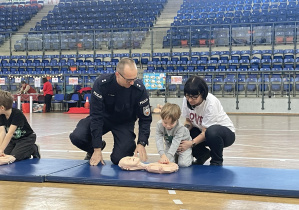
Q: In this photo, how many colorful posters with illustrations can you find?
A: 1